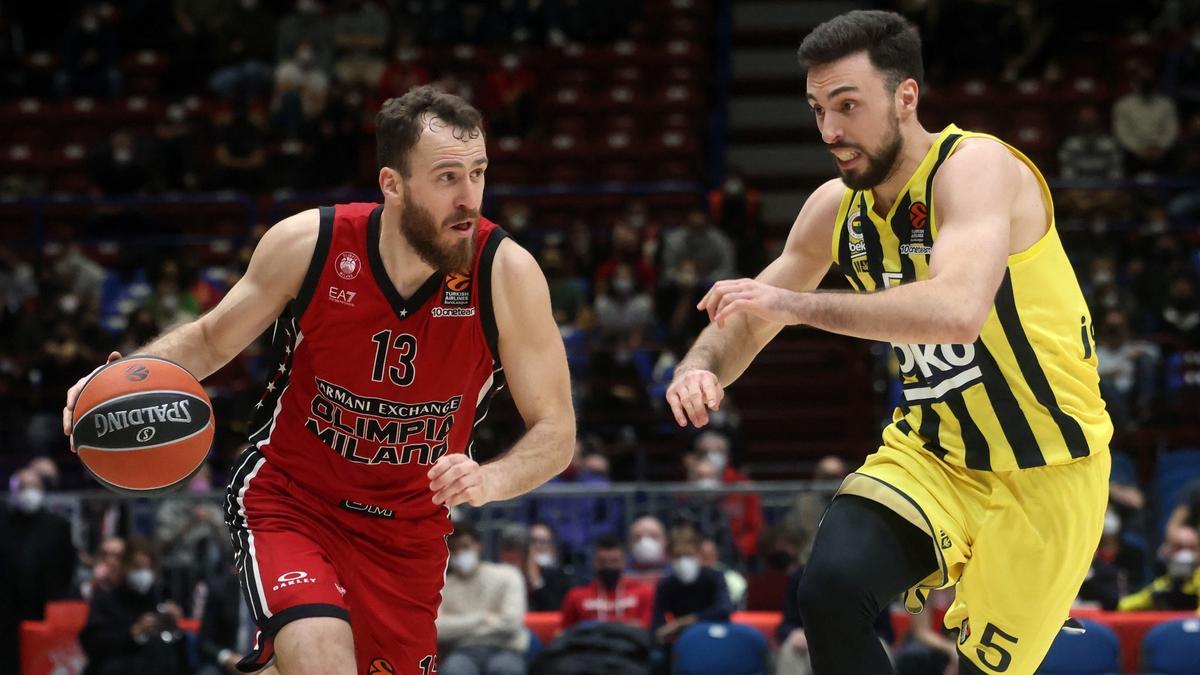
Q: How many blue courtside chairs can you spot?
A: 3